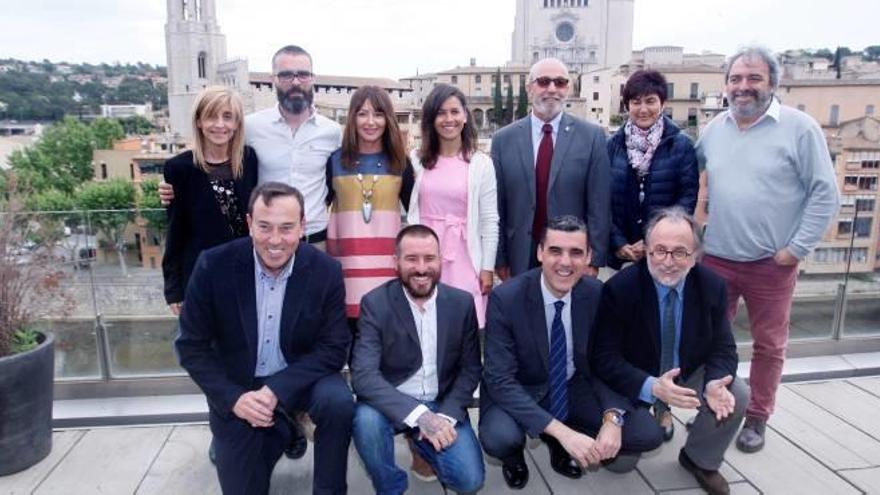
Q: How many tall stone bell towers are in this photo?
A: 1